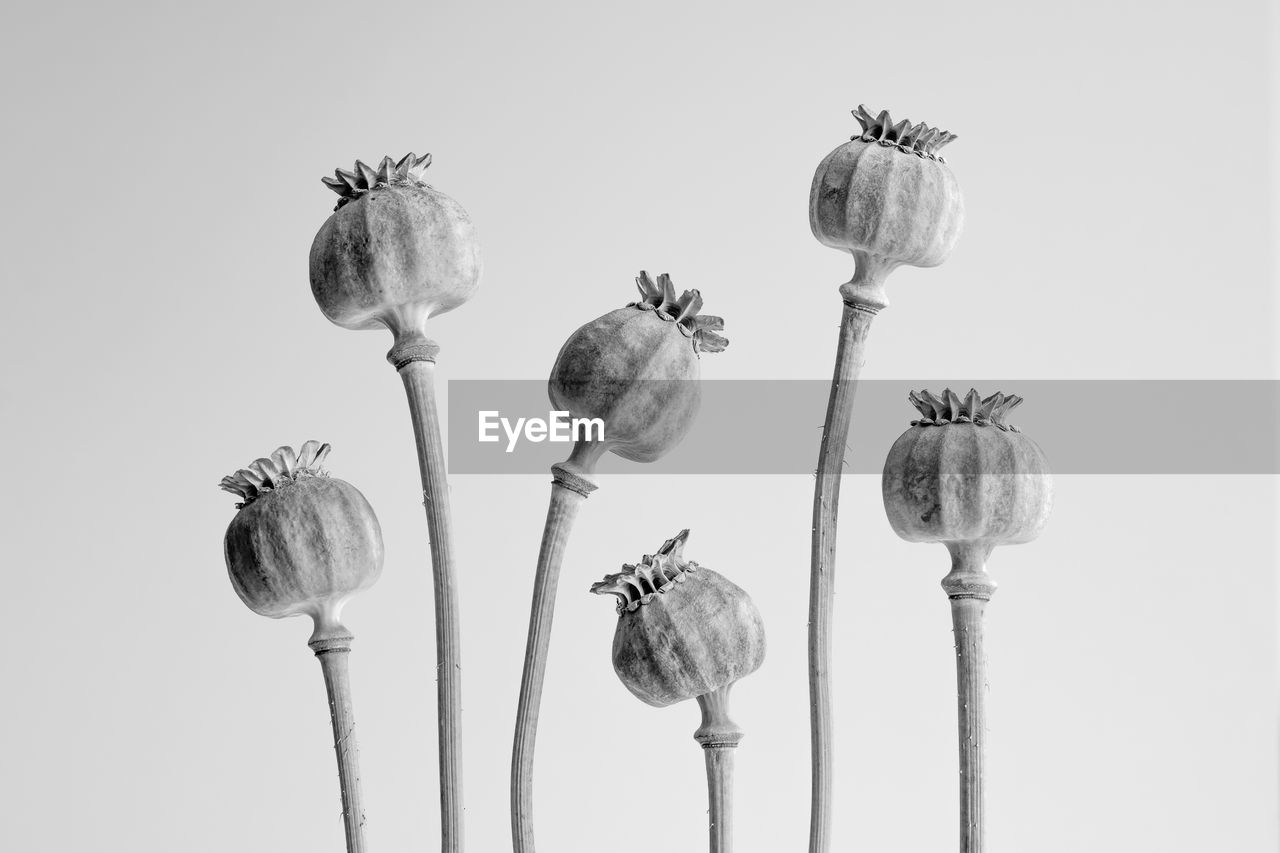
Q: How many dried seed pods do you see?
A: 6